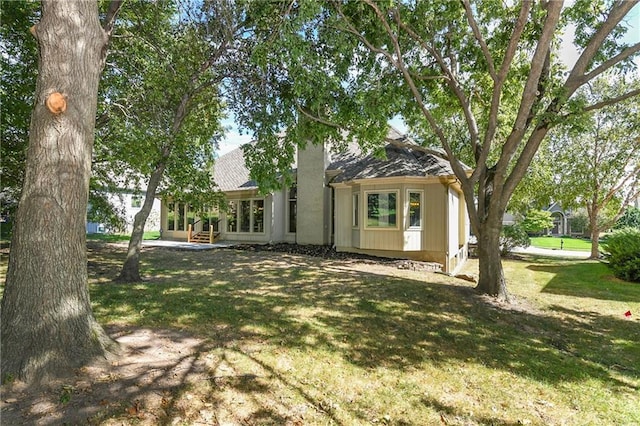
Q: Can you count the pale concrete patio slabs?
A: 1